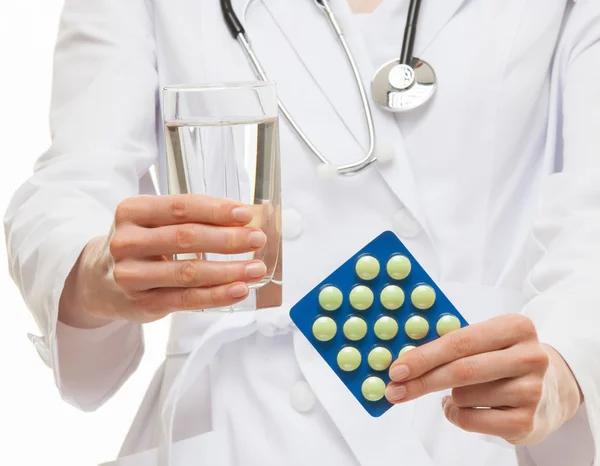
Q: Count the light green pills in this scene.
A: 15